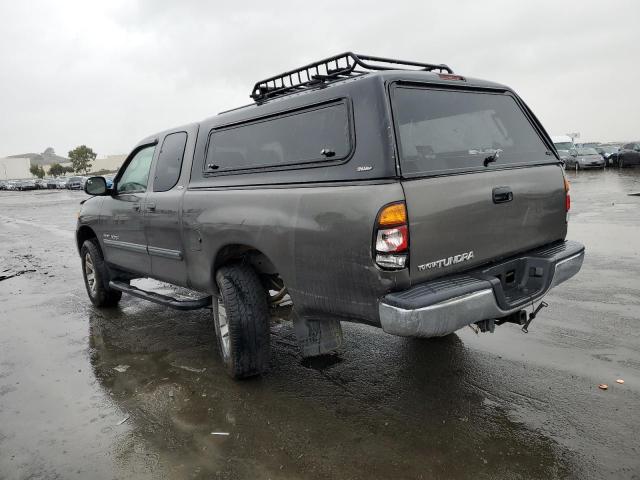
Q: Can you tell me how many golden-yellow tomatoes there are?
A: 0